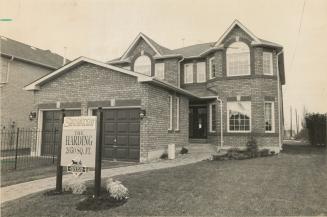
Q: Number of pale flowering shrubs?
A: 2